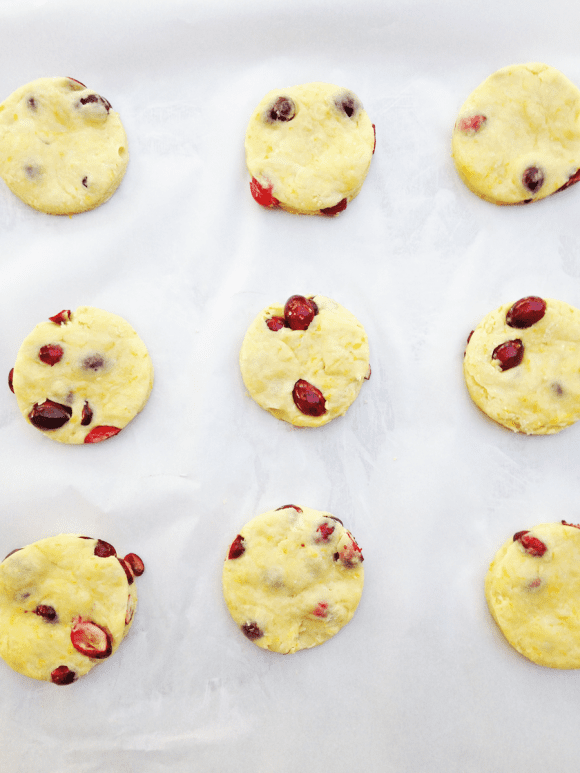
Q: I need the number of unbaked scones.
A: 9